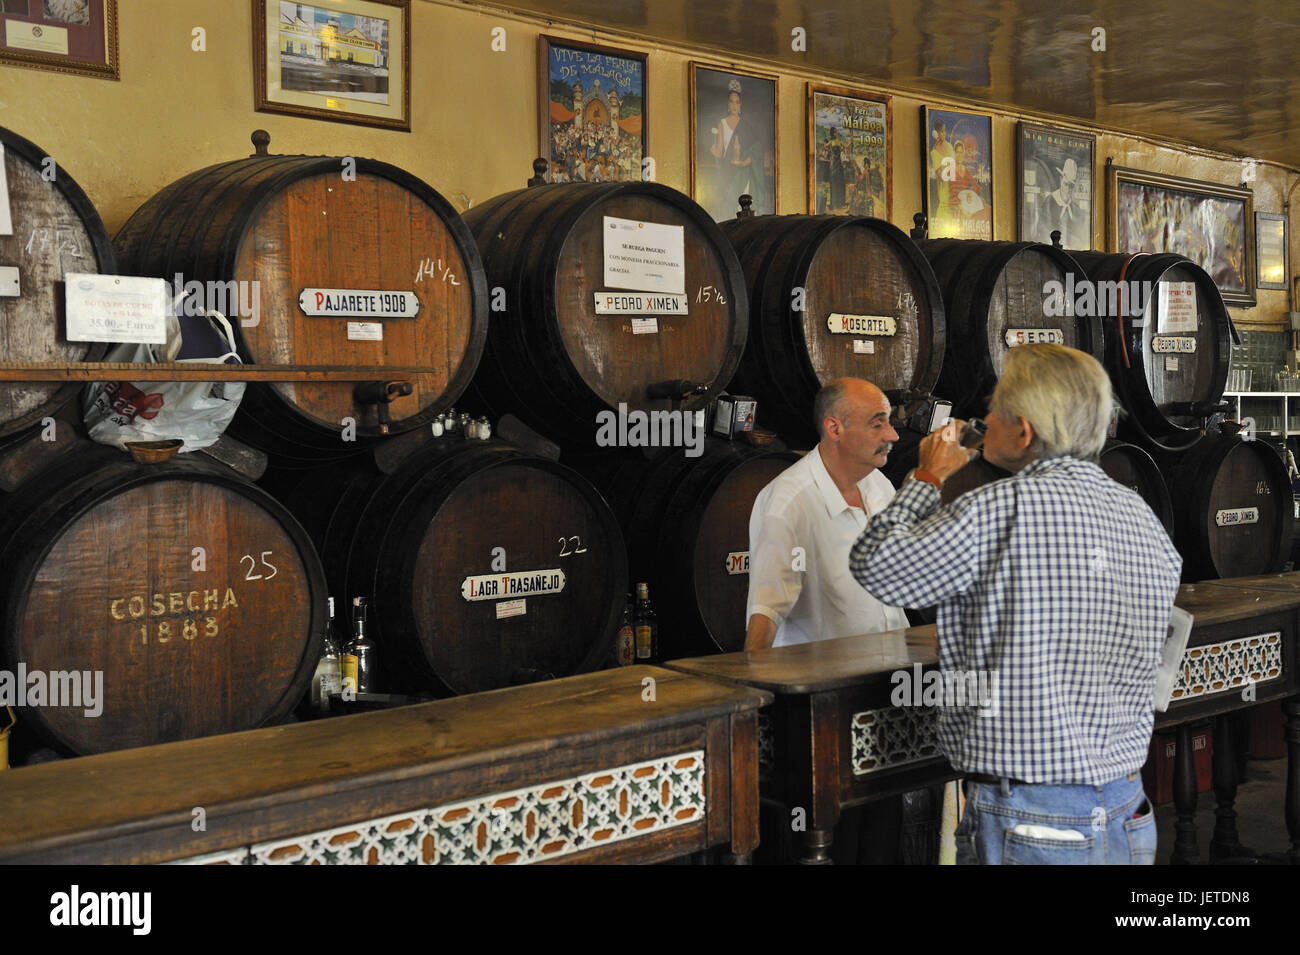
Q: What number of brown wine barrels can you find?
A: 12